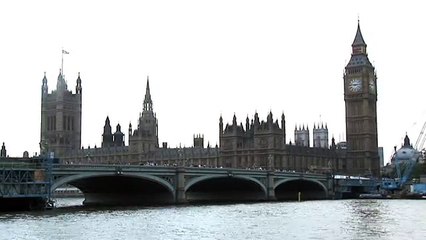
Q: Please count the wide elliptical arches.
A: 3